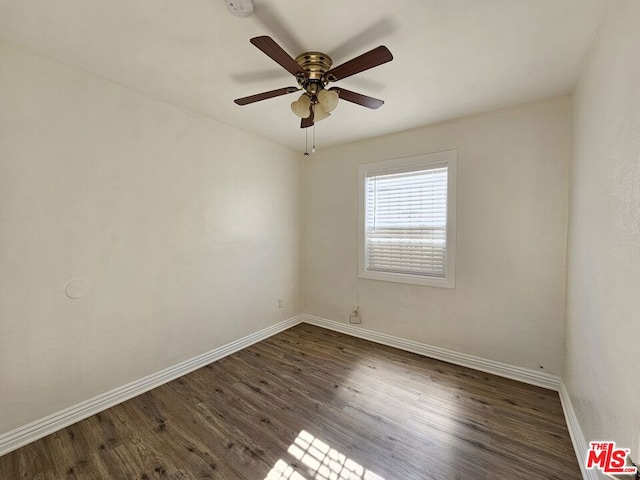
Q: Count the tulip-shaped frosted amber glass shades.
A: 3